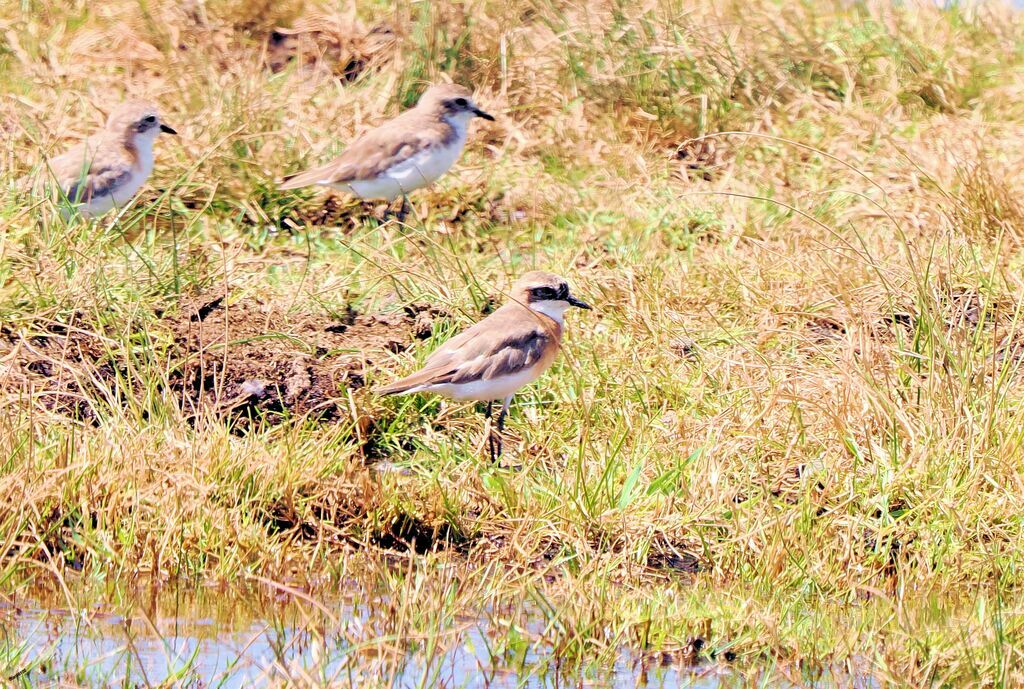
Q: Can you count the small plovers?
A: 3